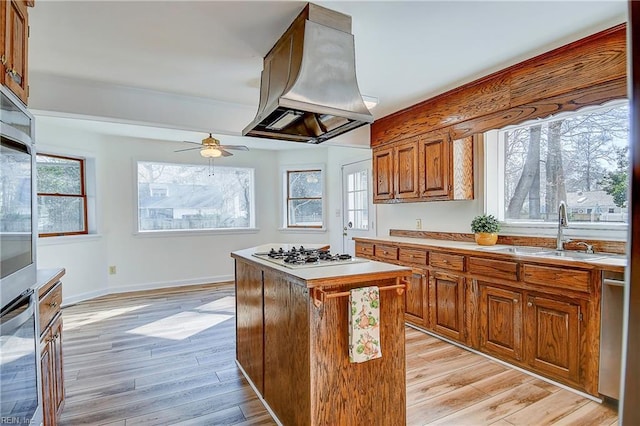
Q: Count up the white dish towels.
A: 1